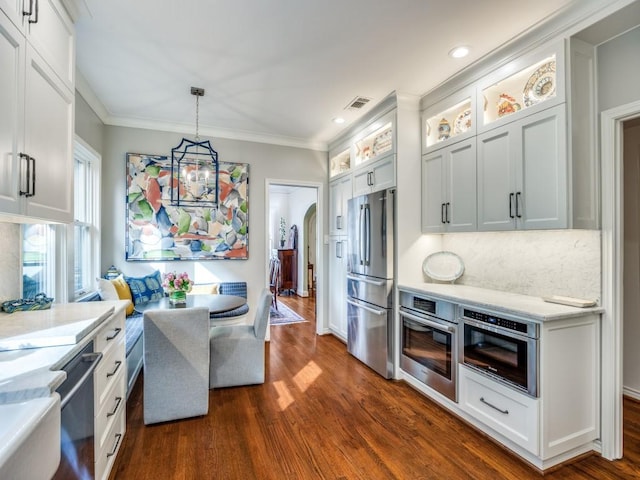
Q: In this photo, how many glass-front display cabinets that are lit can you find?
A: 4